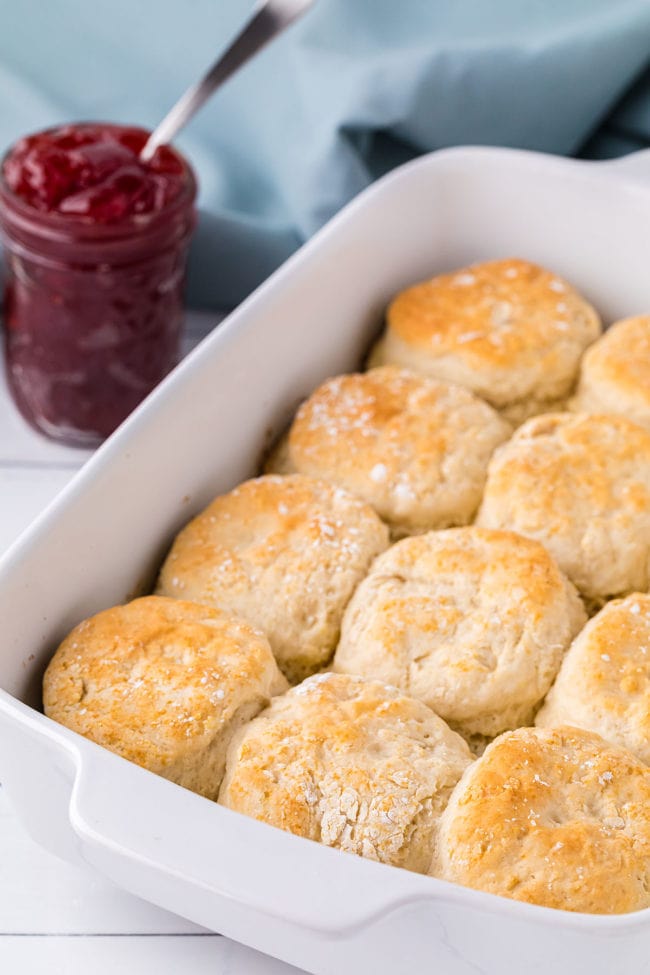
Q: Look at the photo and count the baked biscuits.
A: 10